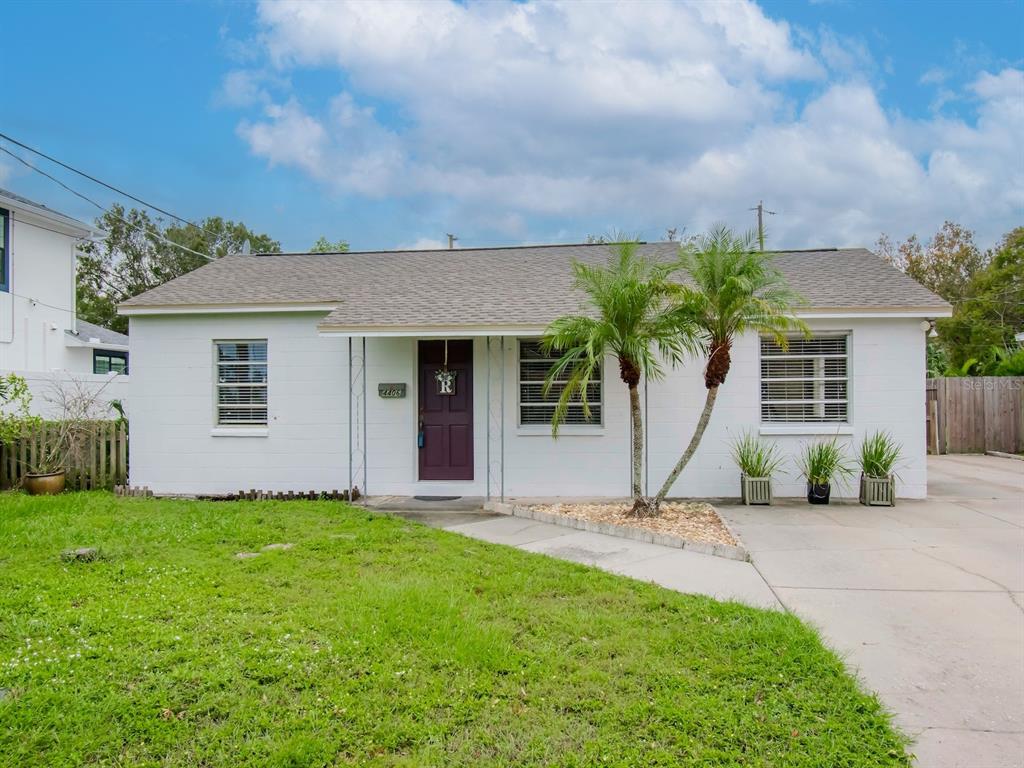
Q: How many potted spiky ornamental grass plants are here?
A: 3